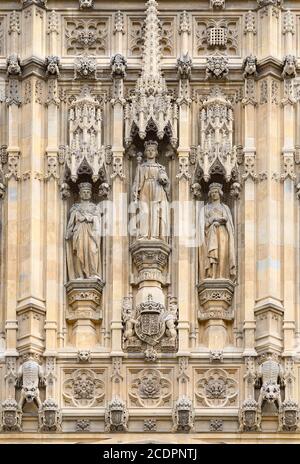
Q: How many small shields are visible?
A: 6